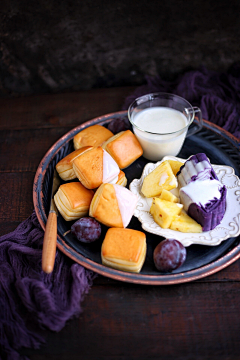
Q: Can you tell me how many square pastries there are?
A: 8